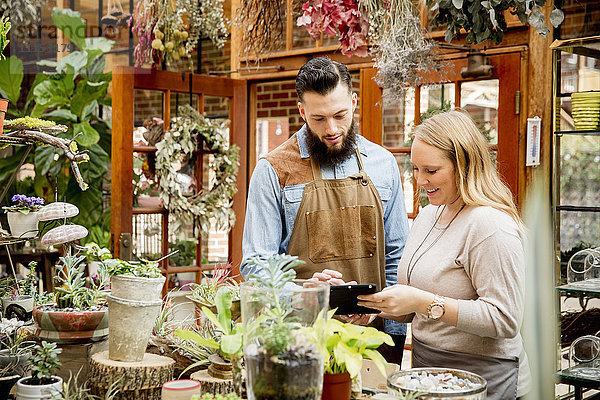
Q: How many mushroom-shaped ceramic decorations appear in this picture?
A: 2